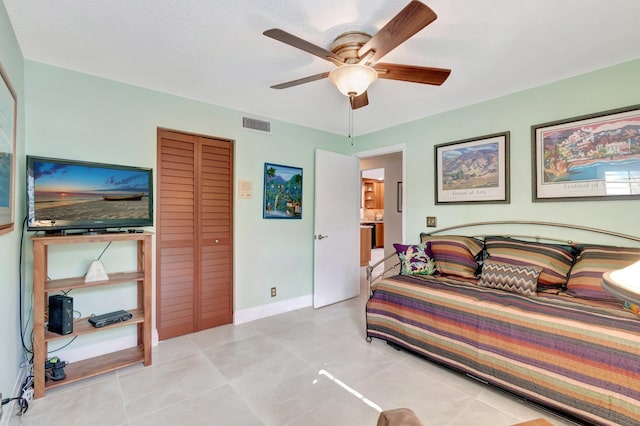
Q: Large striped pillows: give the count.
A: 3